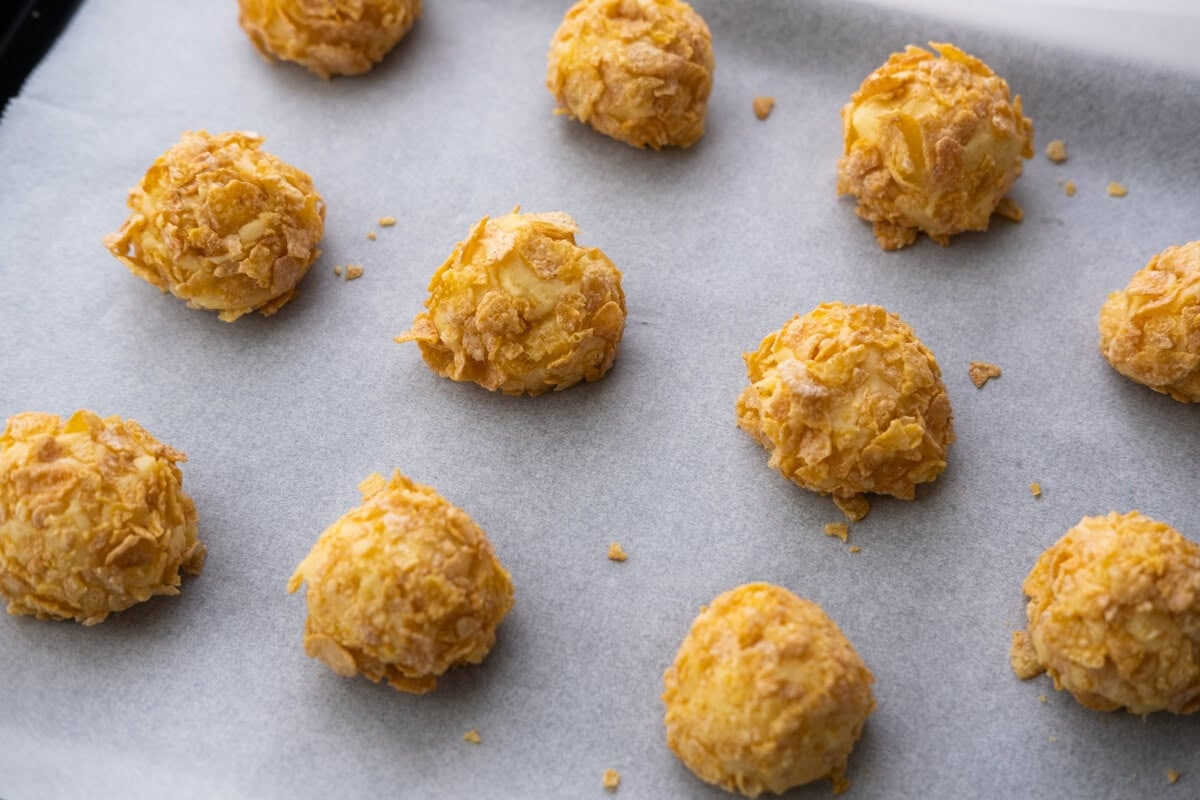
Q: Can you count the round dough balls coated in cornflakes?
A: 11